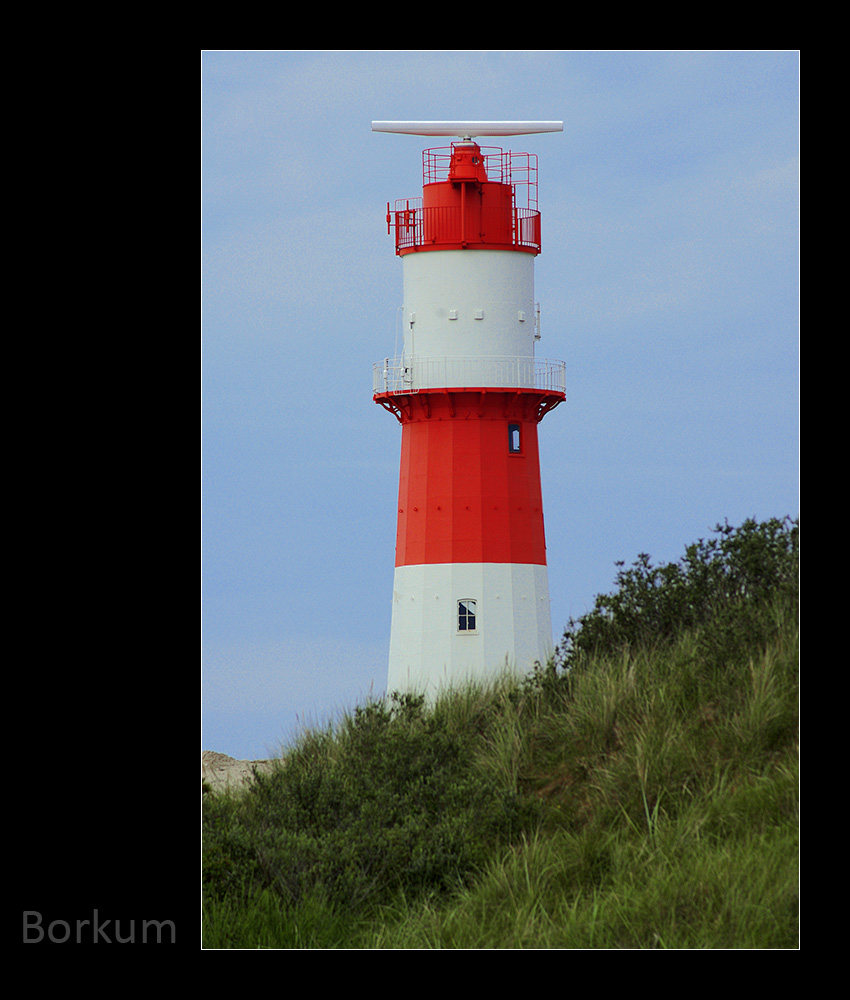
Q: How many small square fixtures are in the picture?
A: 4